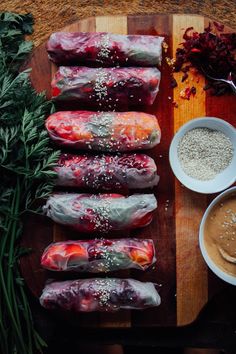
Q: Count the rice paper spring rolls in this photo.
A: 7